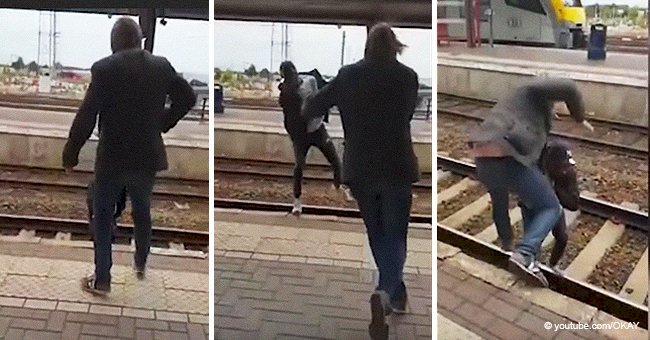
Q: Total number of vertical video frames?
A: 3